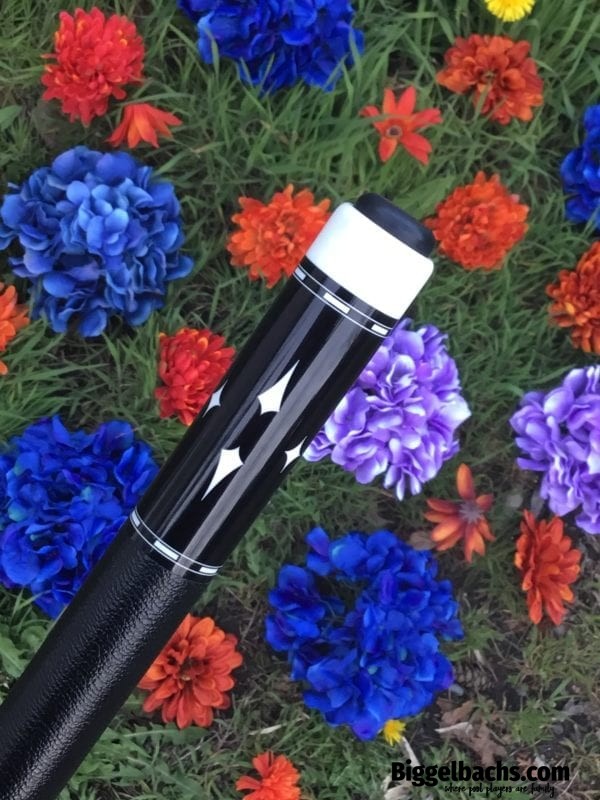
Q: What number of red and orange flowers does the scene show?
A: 13